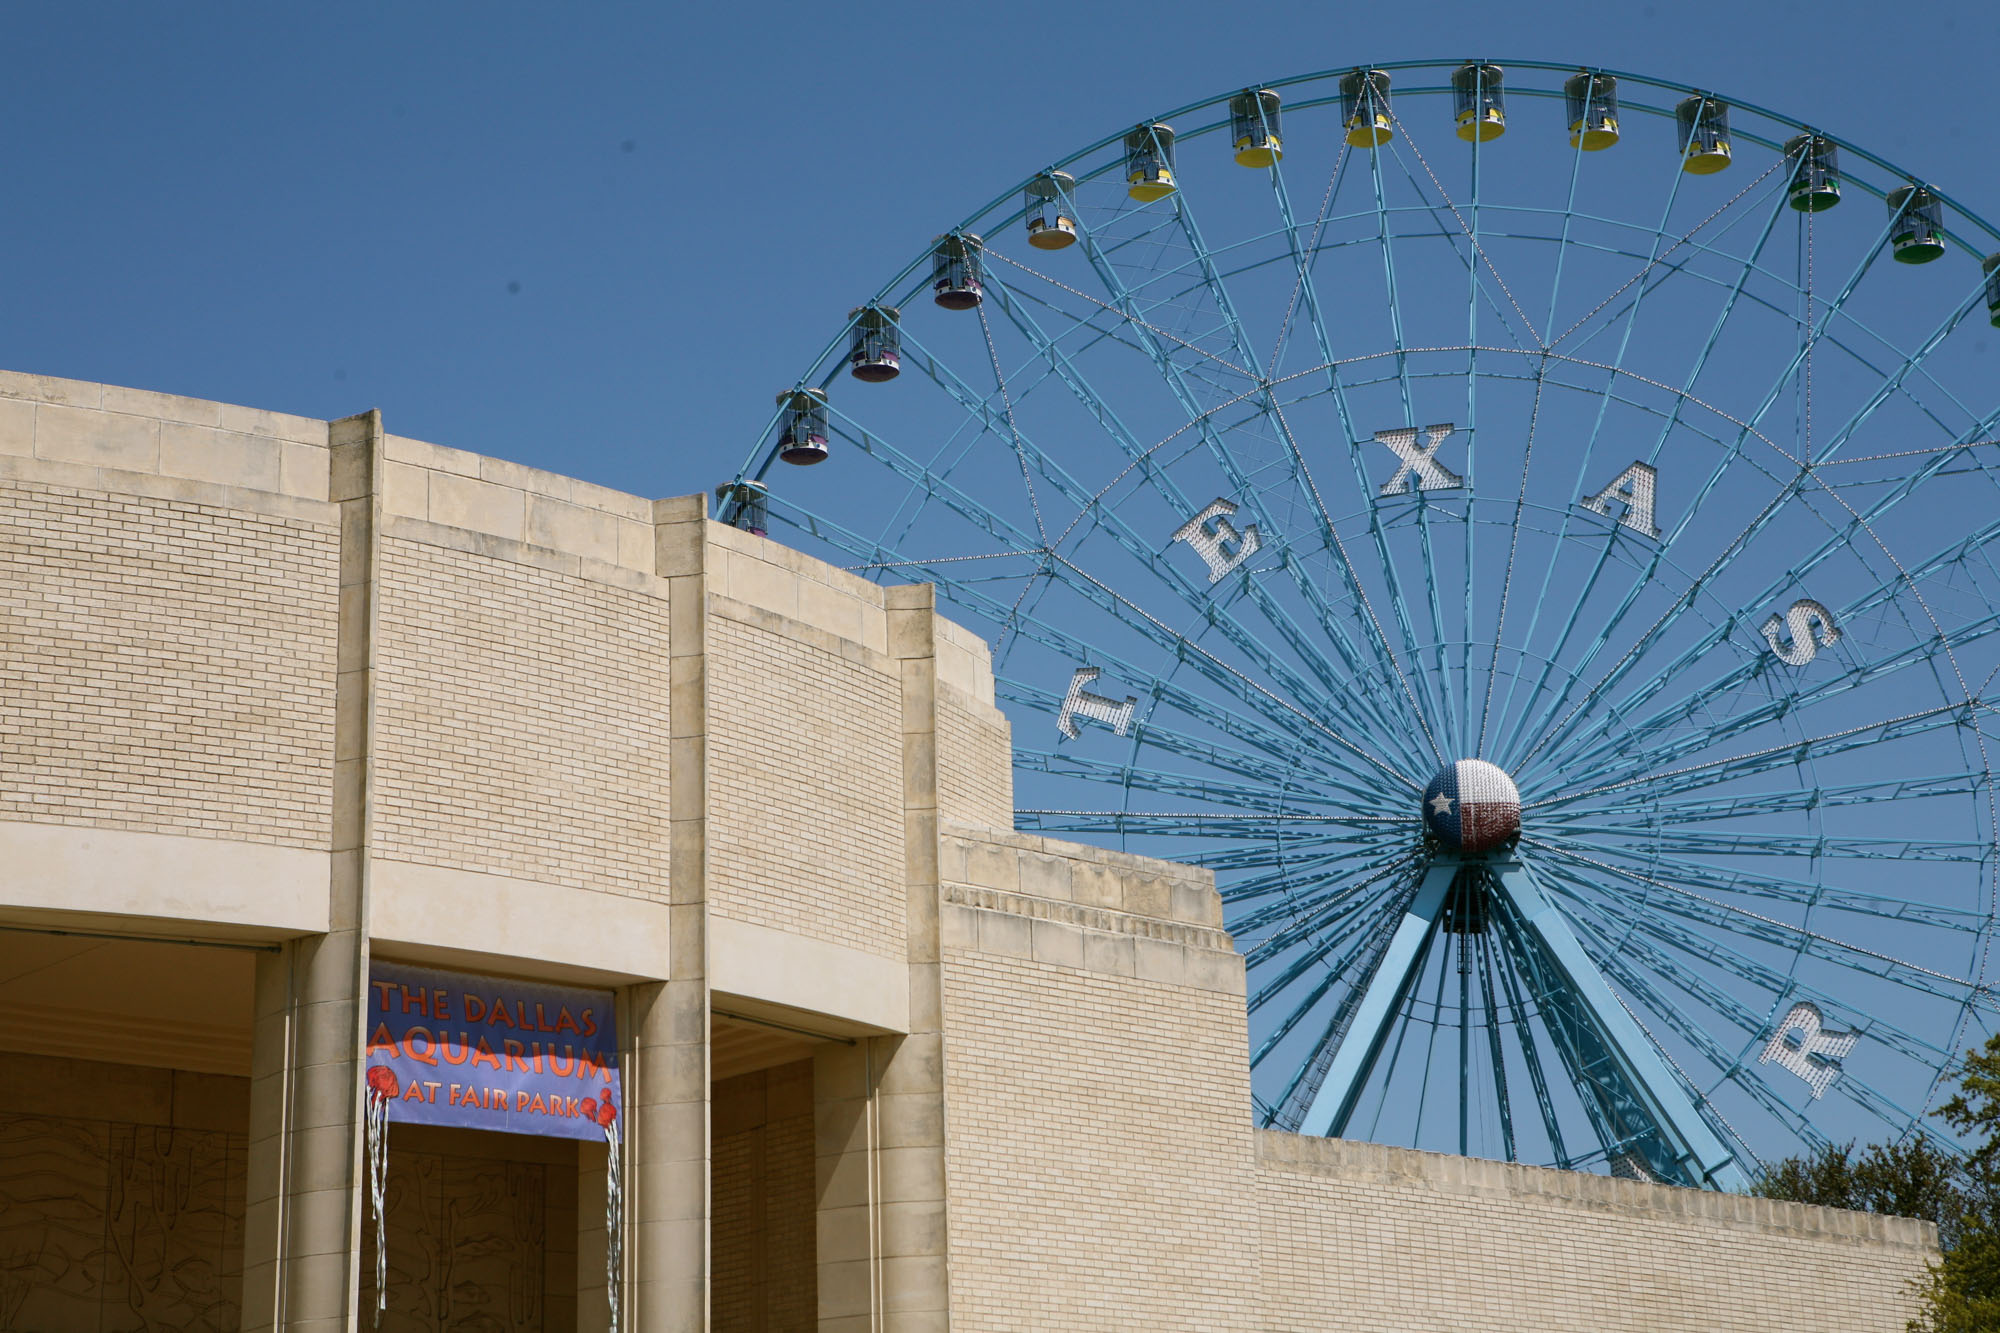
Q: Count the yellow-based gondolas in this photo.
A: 6